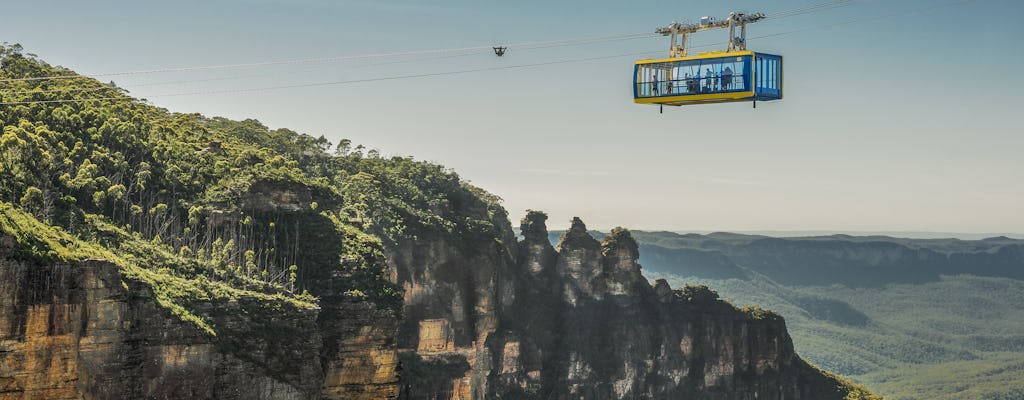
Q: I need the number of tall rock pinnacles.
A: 3